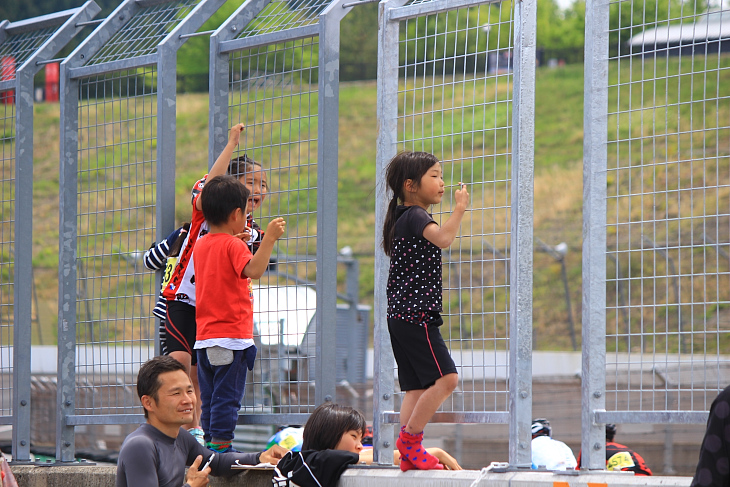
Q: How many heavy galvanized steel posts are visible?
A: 8